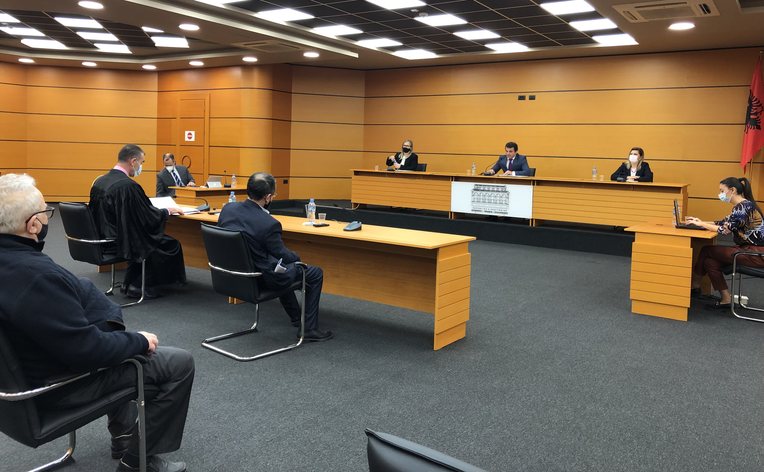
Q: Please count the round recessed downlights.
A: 9